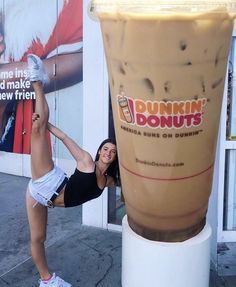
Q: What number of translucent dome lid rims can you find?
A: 1